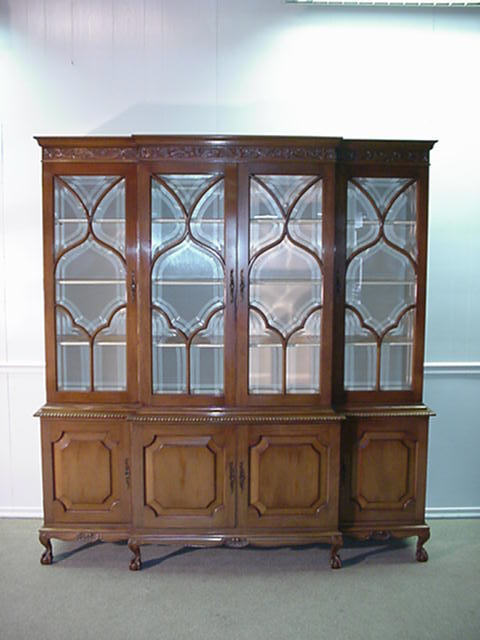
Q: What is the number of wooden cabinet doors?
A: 4